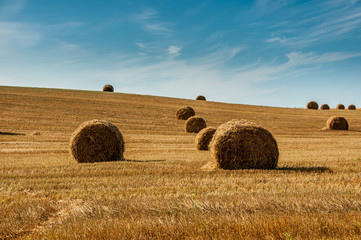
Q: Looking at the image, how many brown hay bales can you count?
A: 12